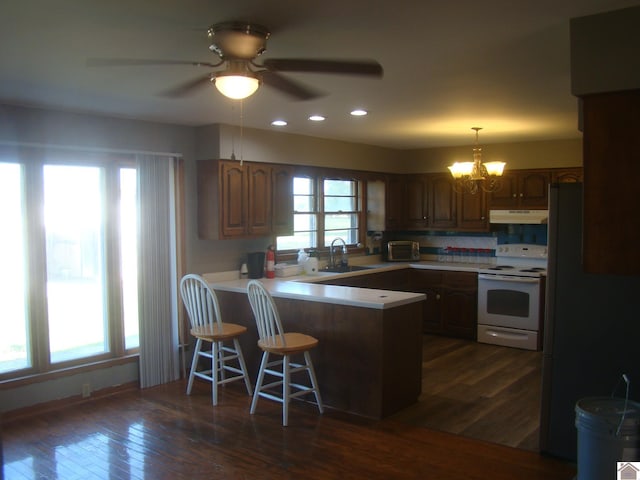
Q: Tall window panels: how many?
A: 3